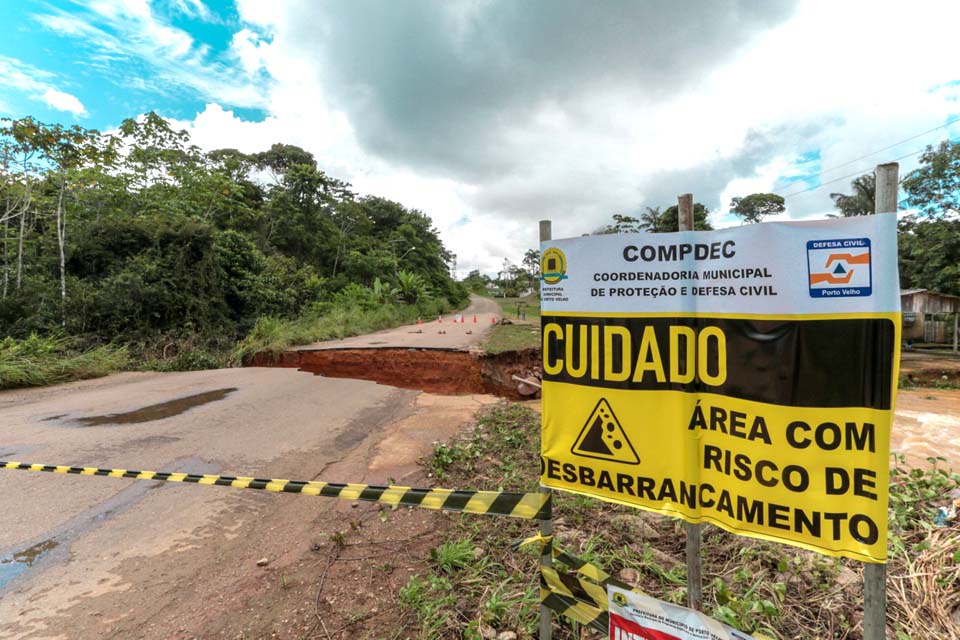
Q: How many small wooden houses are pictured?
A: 1